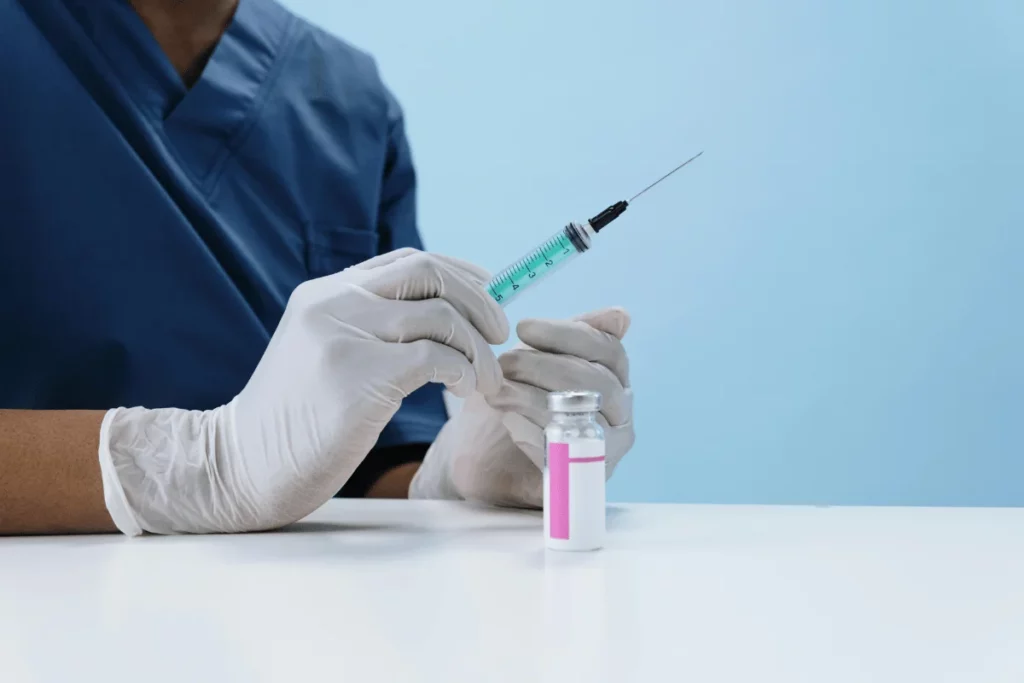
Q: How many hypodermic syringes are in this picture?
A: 1